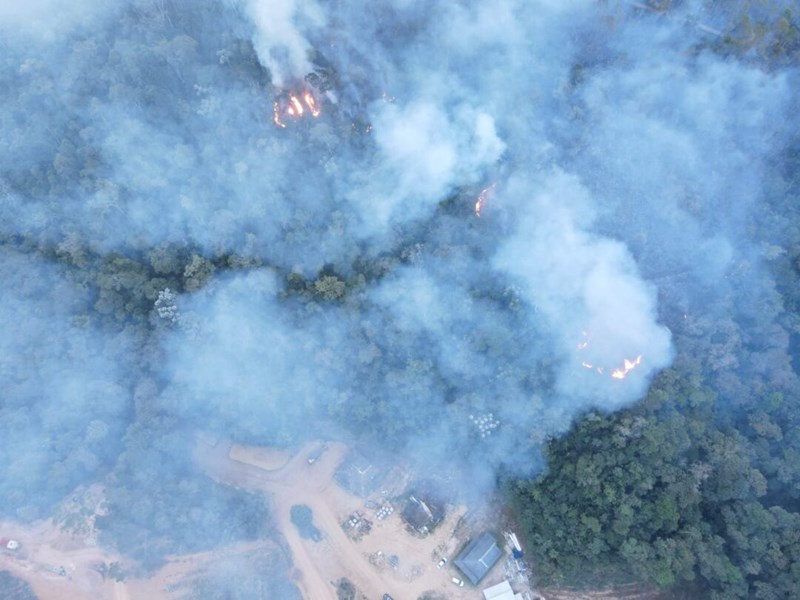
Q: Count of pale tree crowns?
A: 2